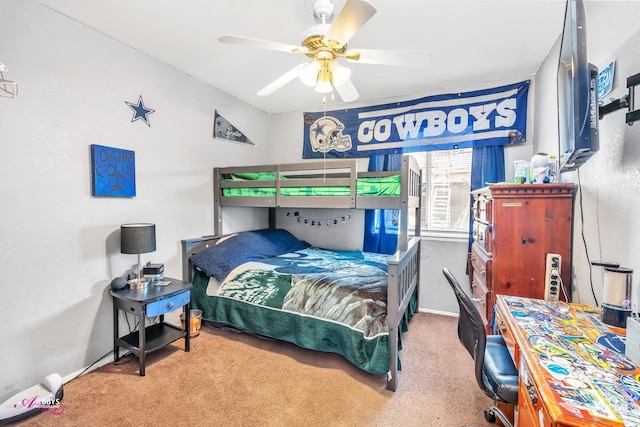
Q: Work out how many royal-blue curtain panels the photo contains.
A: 2